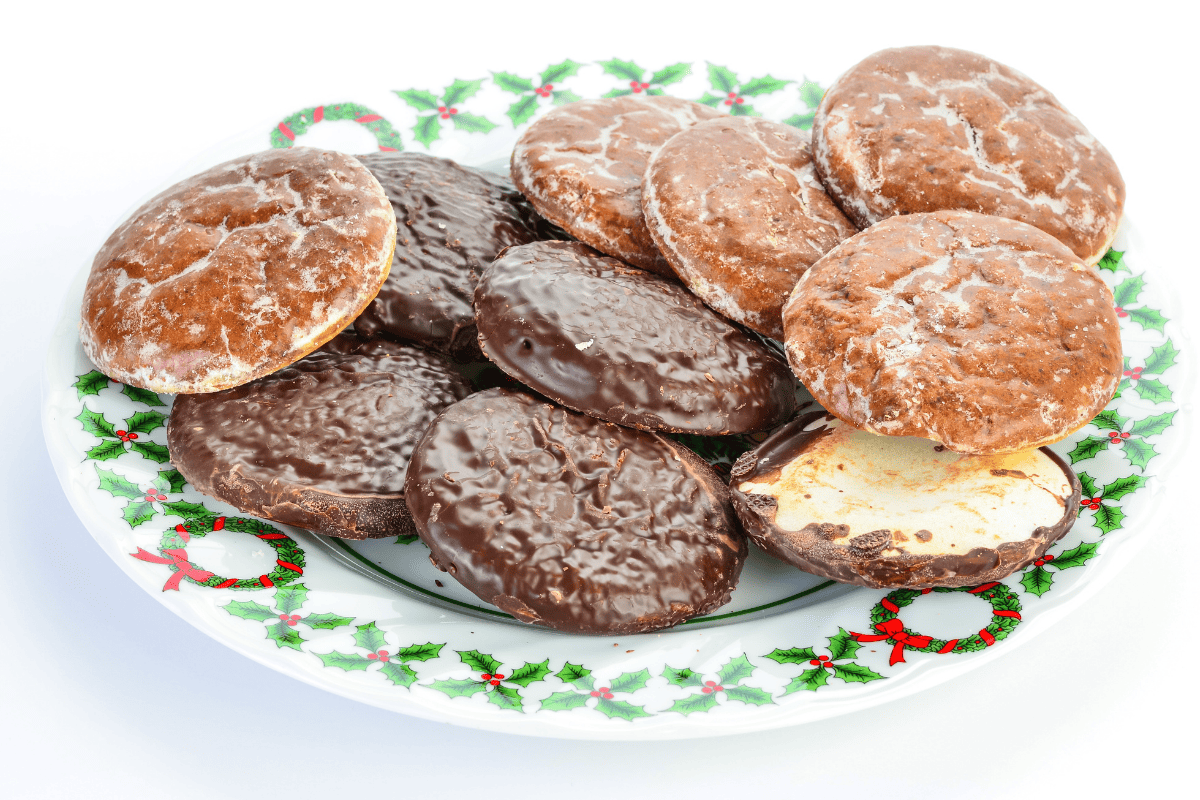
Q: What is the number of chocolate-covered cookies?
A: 5